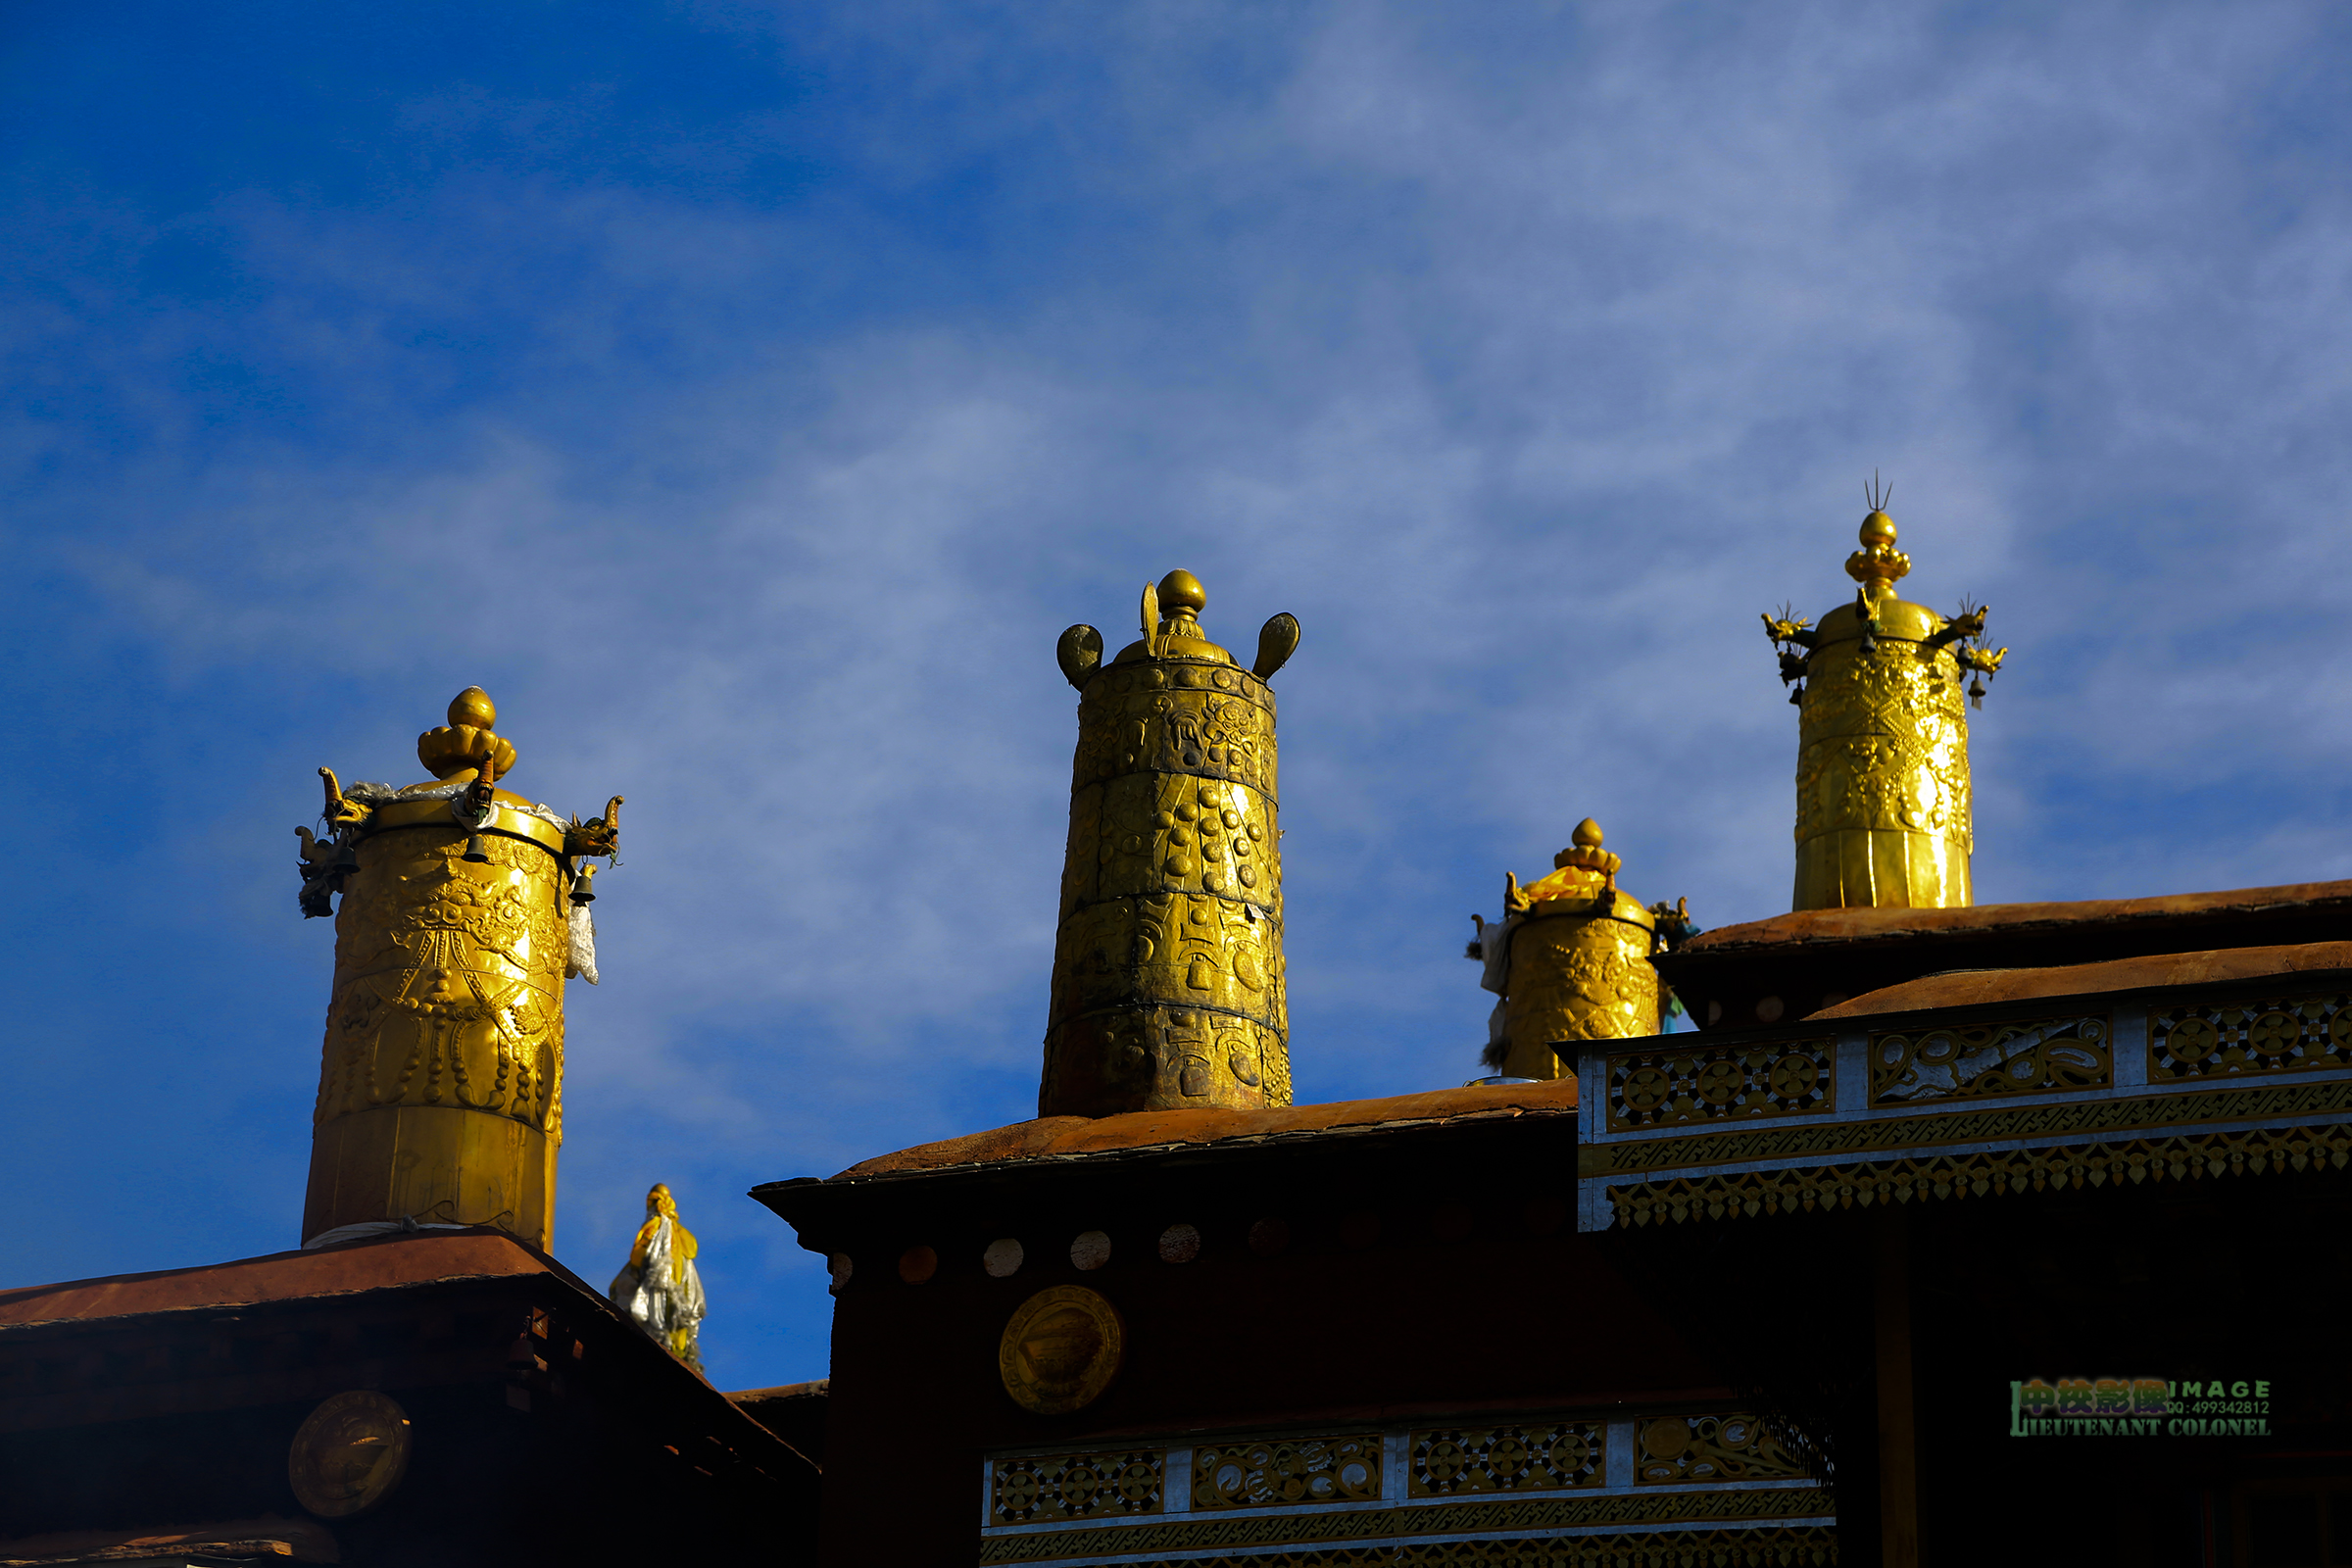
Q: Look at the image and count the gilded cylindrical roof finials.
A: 4